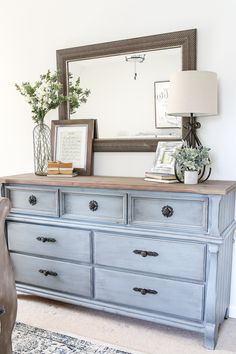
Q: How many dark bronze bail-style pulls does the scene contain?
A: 4